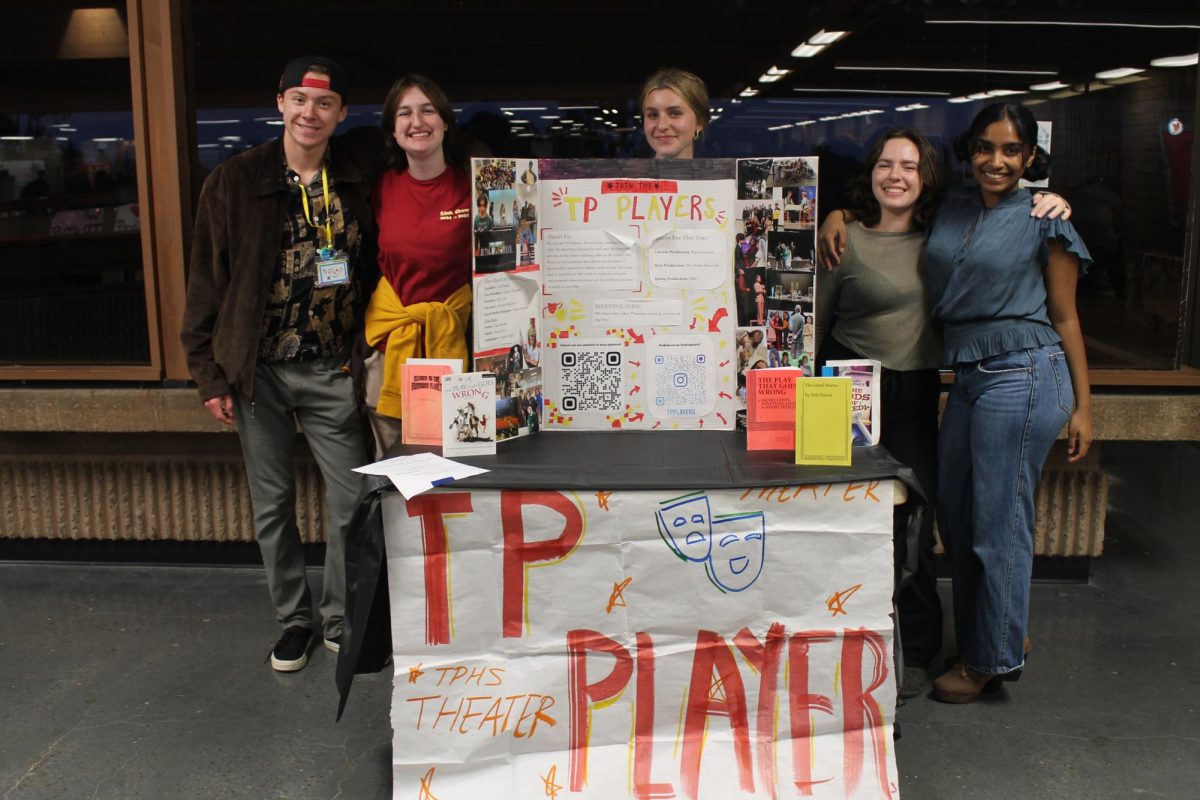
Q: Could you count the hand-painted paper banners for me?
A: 1